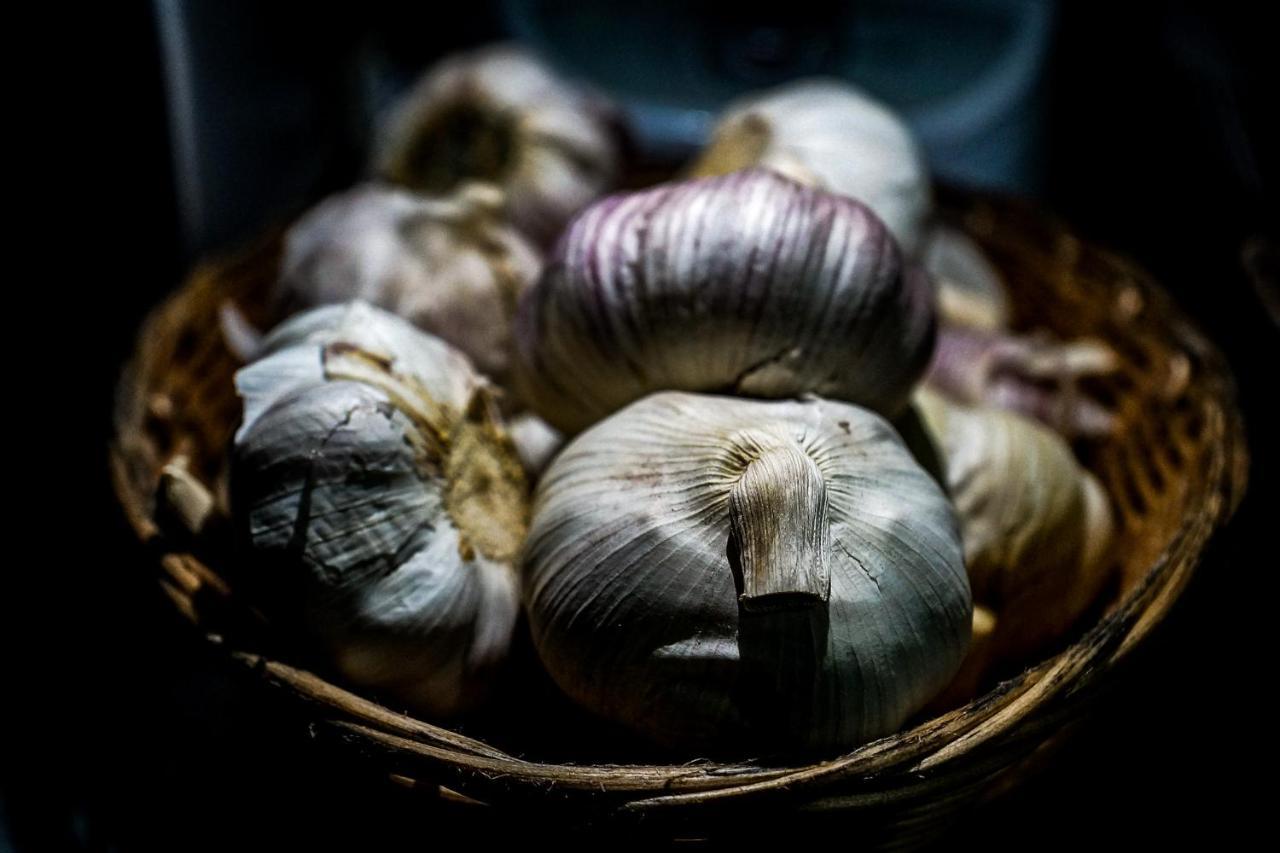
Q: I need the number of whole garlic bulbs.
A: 7